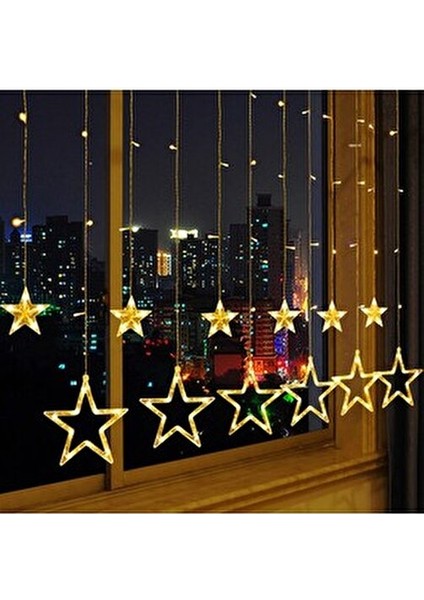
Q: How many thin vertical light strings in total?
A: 12